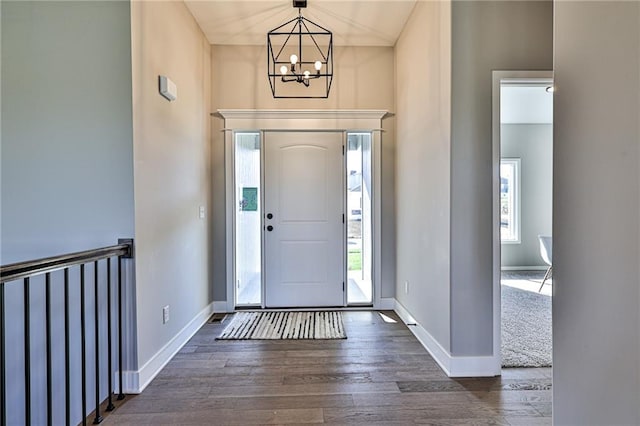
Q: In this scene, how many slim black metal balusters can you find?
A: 8